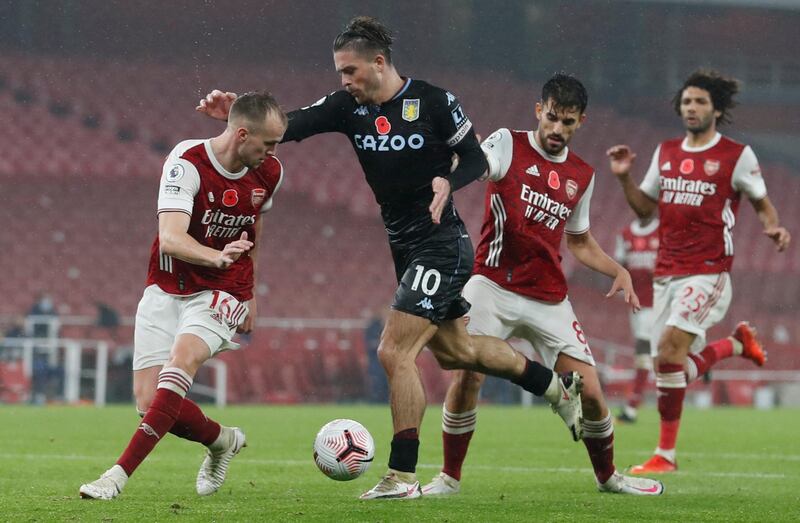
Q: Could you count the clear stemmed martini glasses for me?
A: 0